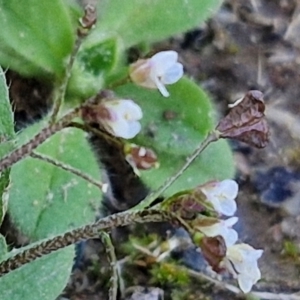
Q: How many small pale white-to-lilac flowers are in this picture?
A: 5